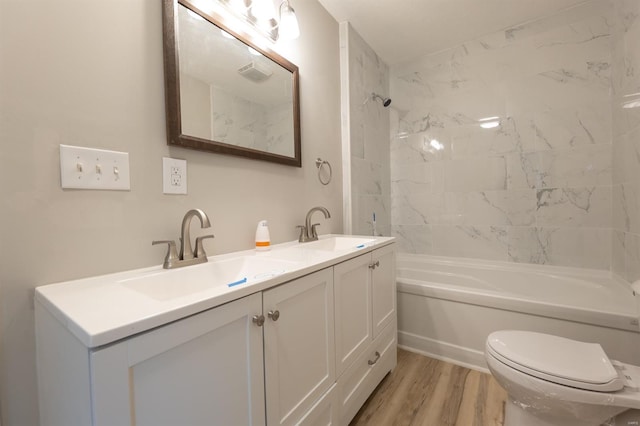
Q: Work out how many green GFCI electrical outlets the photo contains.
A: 0